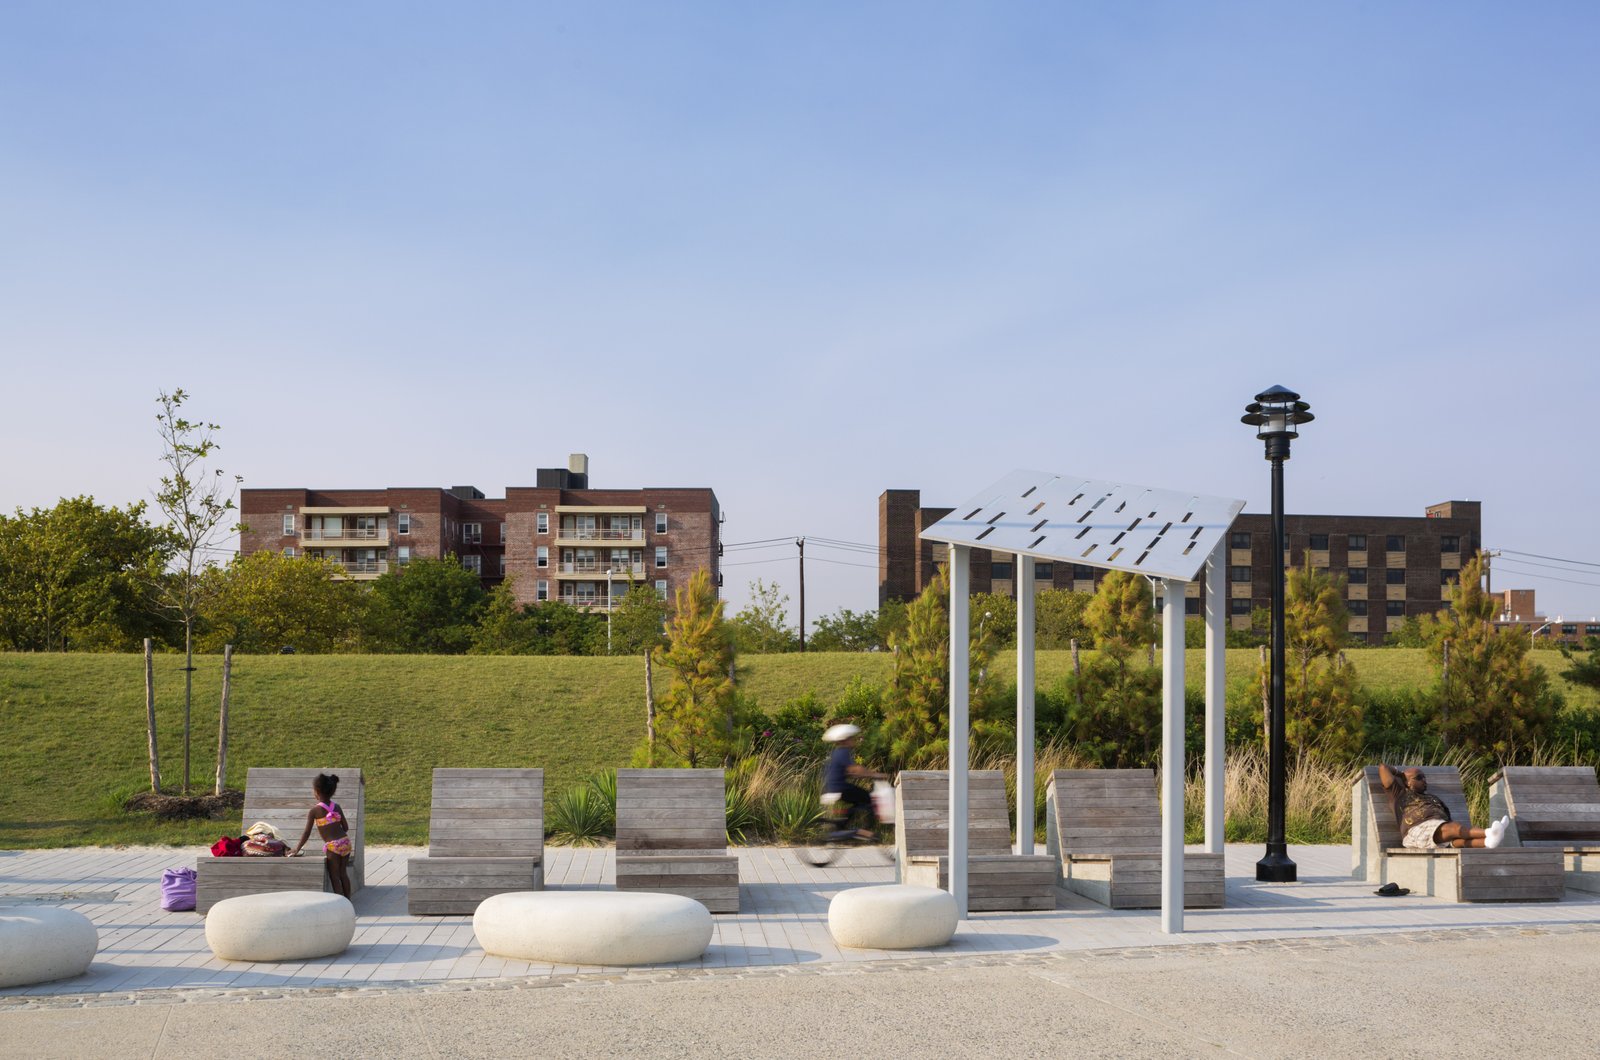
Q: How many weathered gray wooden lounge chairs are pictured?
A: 7